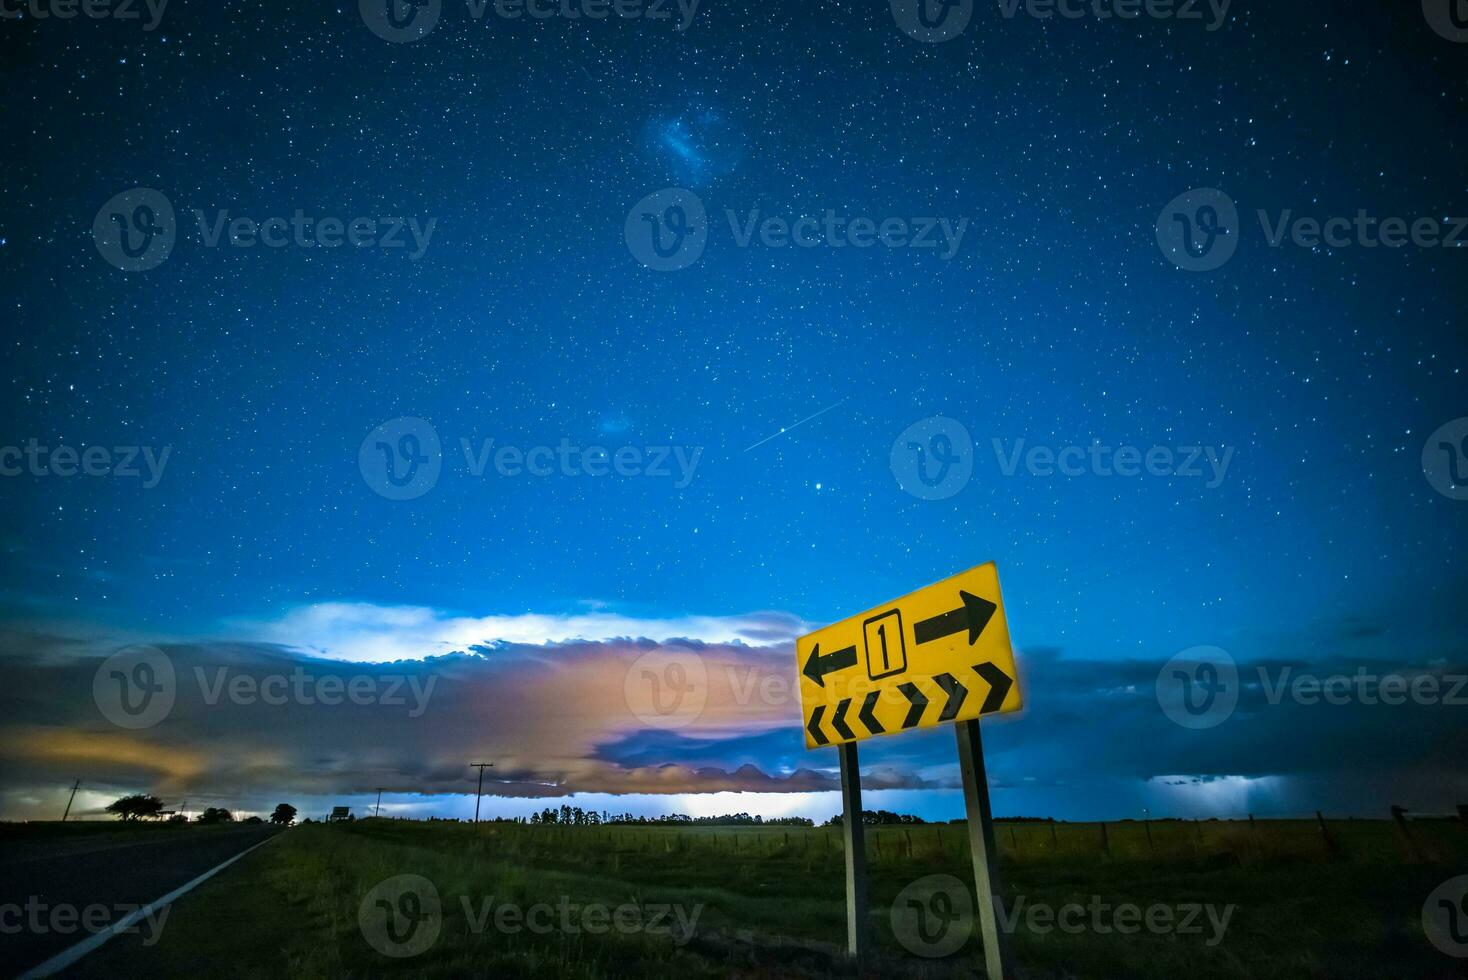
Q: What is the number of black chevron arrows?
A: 6